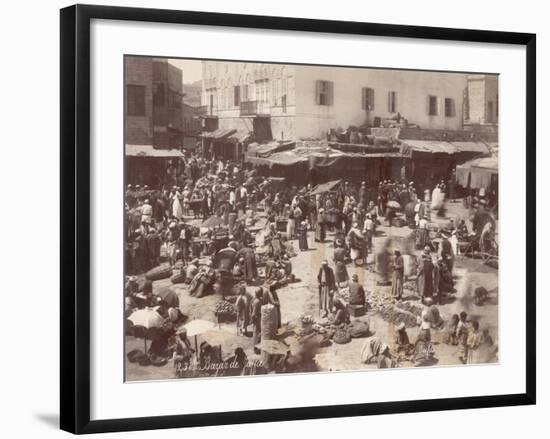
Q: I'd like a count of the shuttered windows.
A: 5